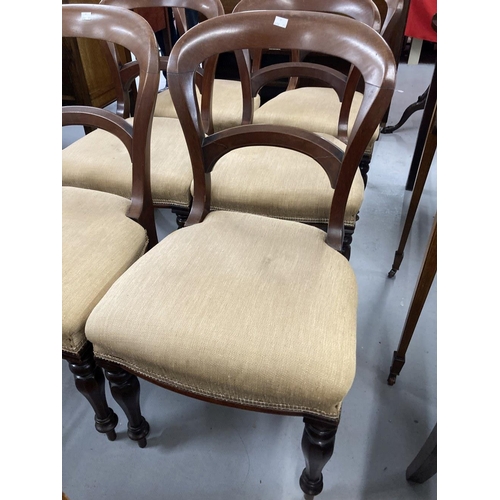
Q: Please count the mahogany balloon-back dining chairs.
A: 6